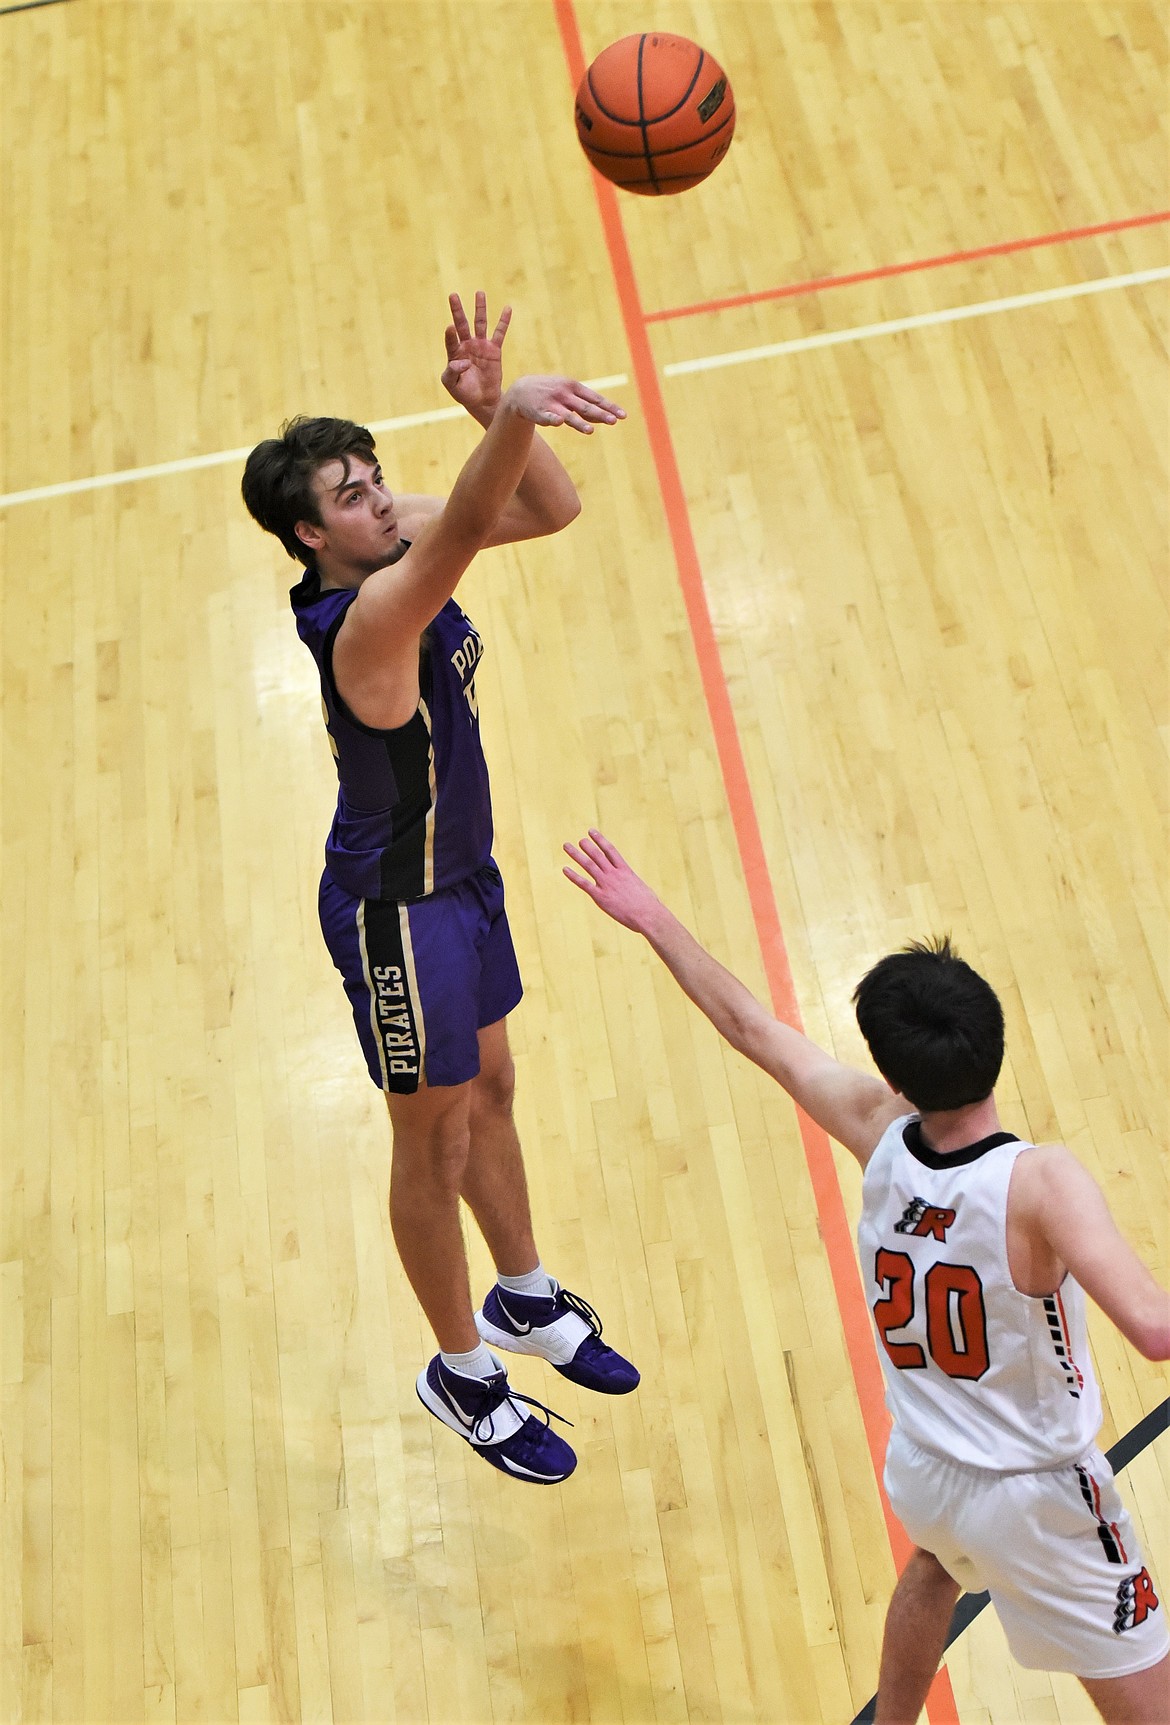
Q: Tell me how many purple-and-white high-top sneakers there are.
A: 2